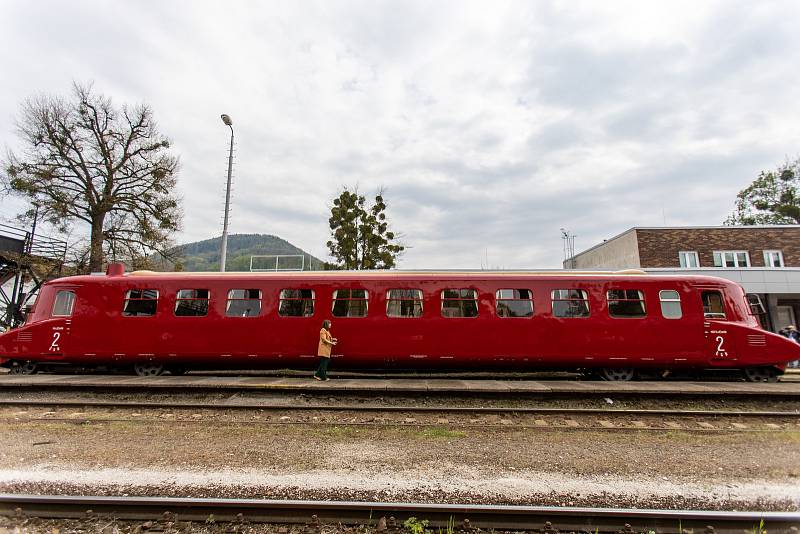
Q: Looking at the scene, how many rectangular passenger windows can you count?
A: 10